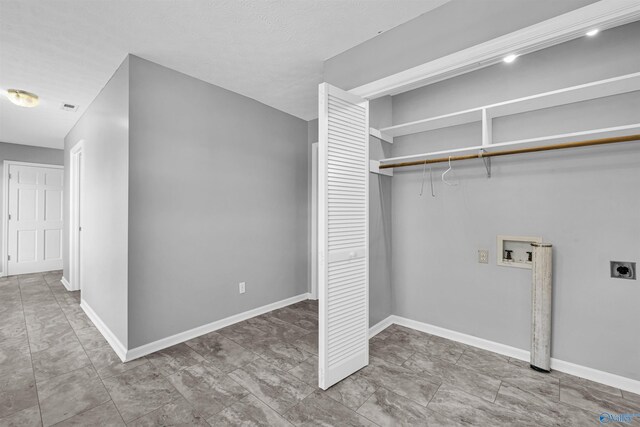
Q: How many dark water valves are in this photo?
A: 2